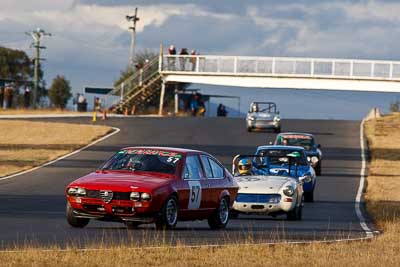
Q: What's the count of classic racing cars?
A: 5